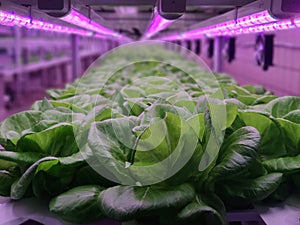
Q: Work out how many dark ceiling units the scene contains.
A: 3